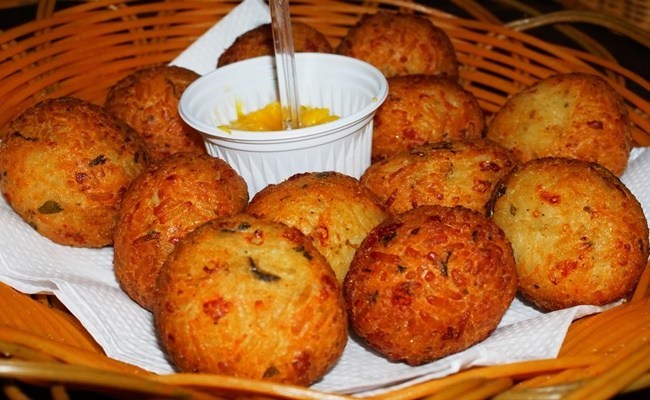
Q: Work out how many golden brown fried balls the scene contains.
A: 12